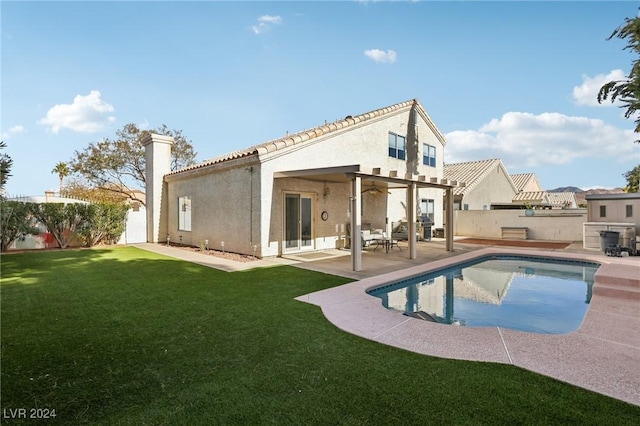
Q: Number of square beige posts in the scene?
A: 3